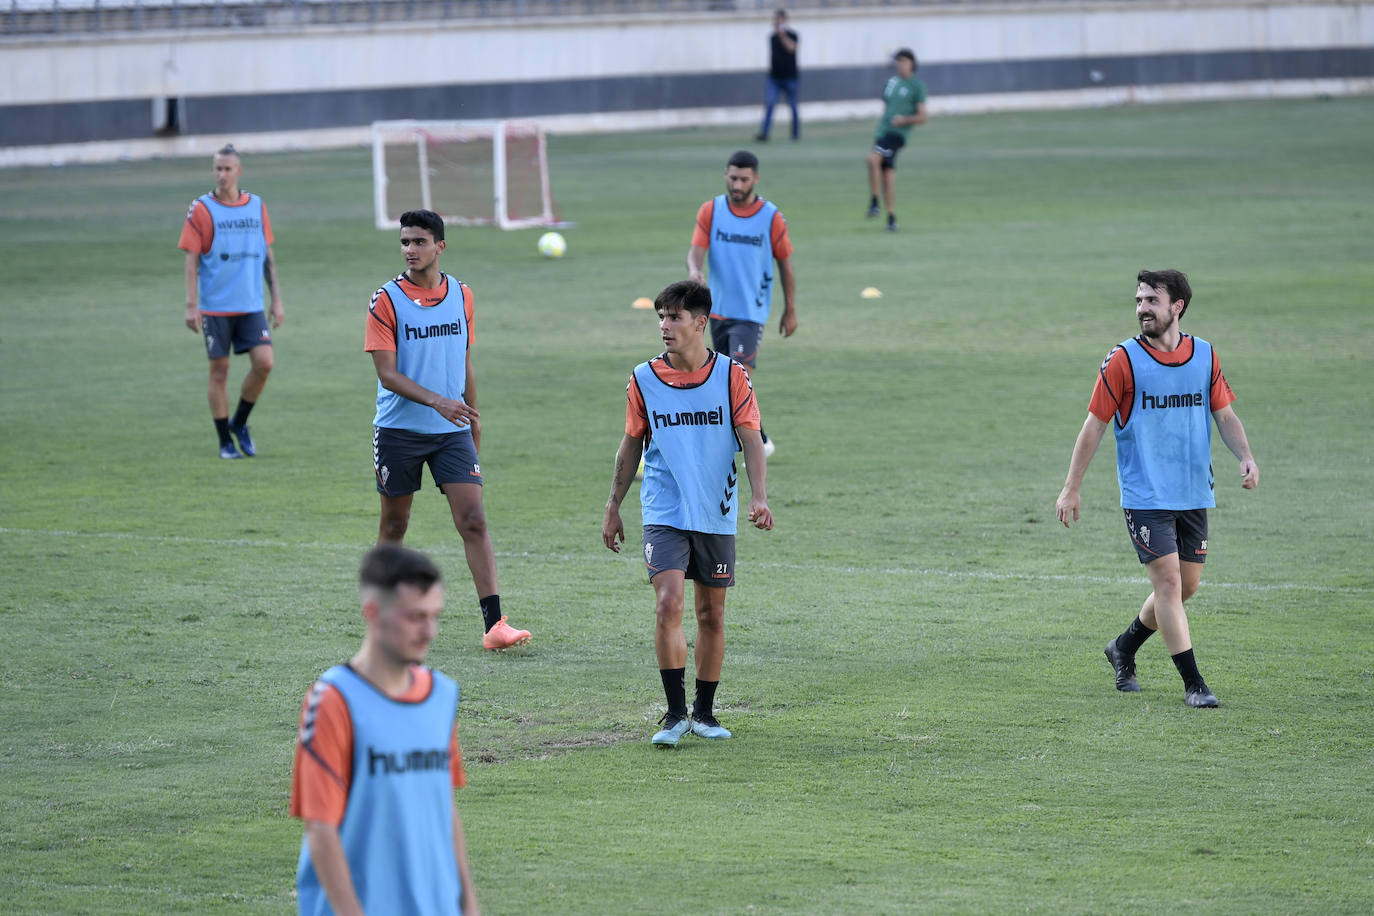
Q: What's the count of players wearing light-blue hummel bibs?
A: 5